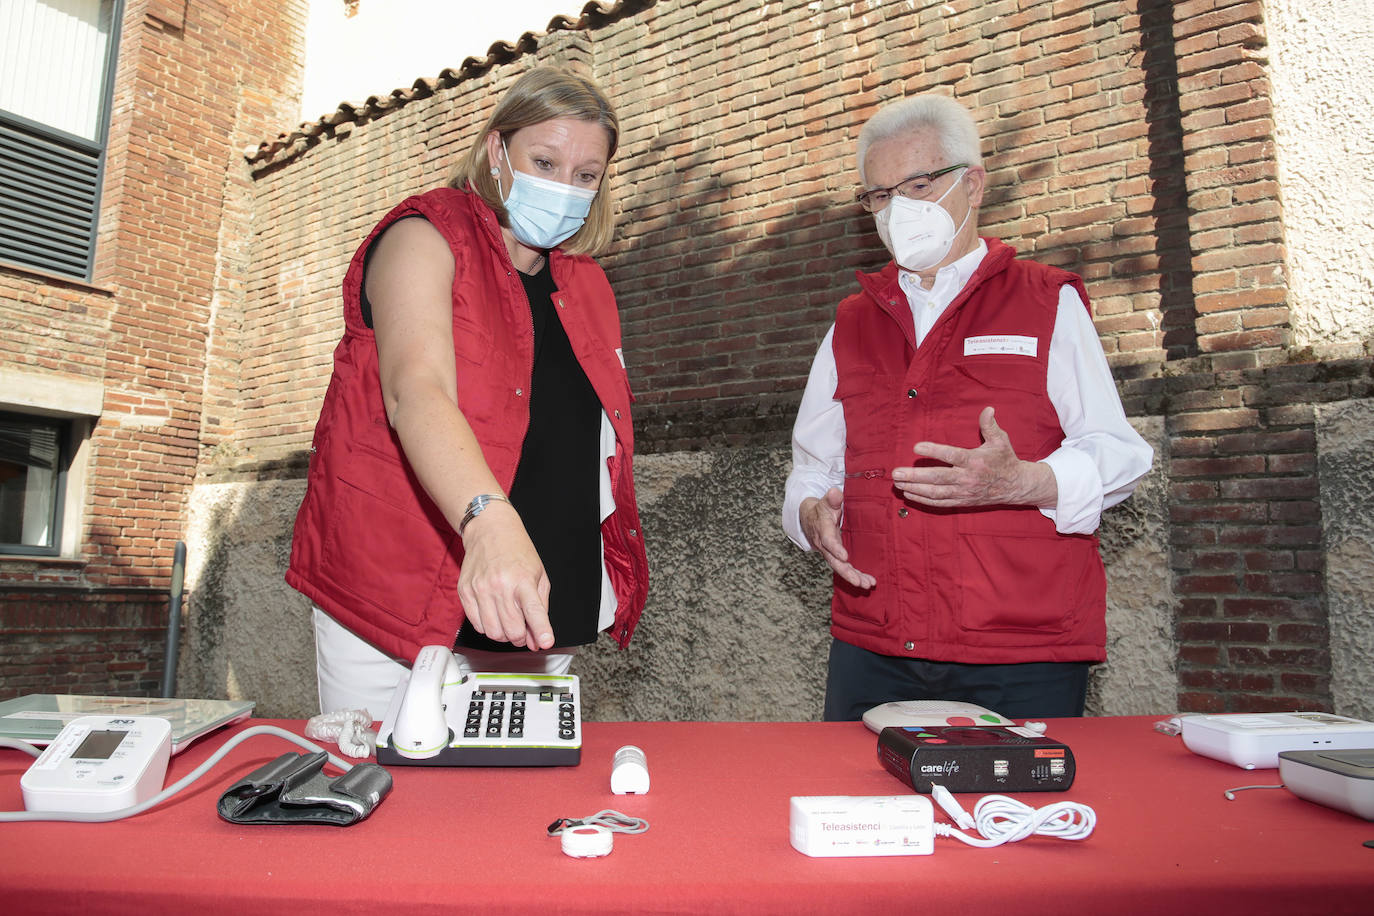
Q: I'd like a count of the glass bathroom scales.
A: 1